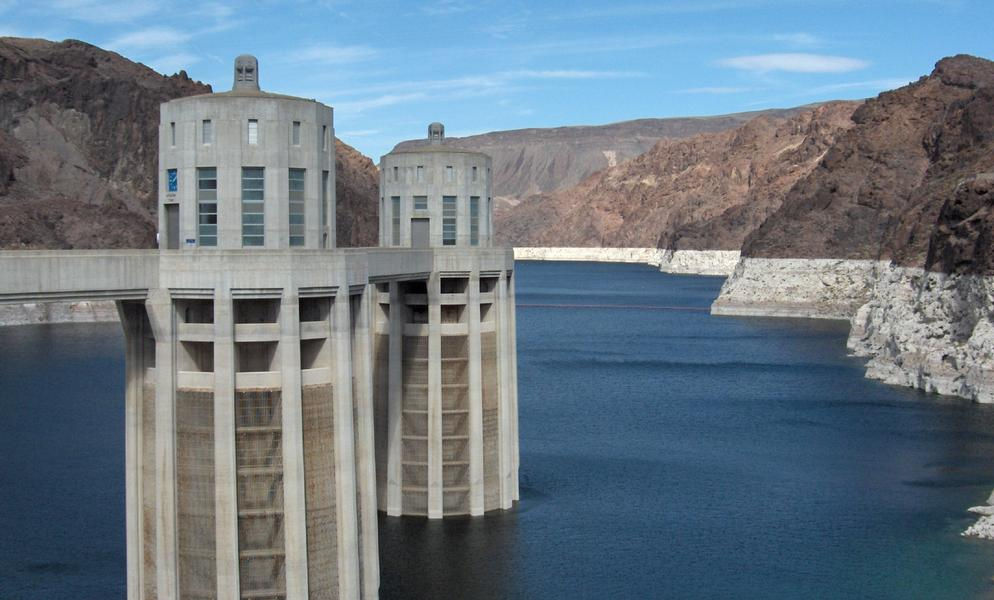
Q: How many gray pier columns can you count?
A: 2